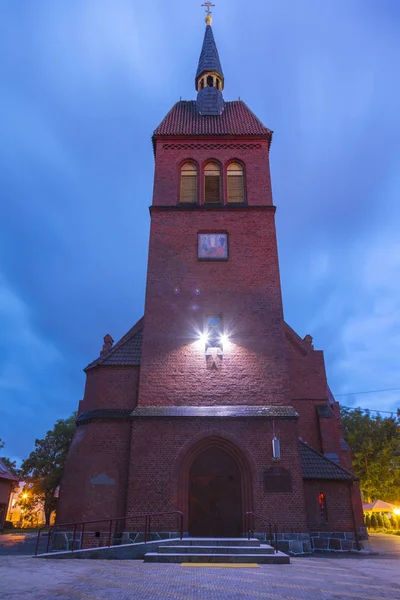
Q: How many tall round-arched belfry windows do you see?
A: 3